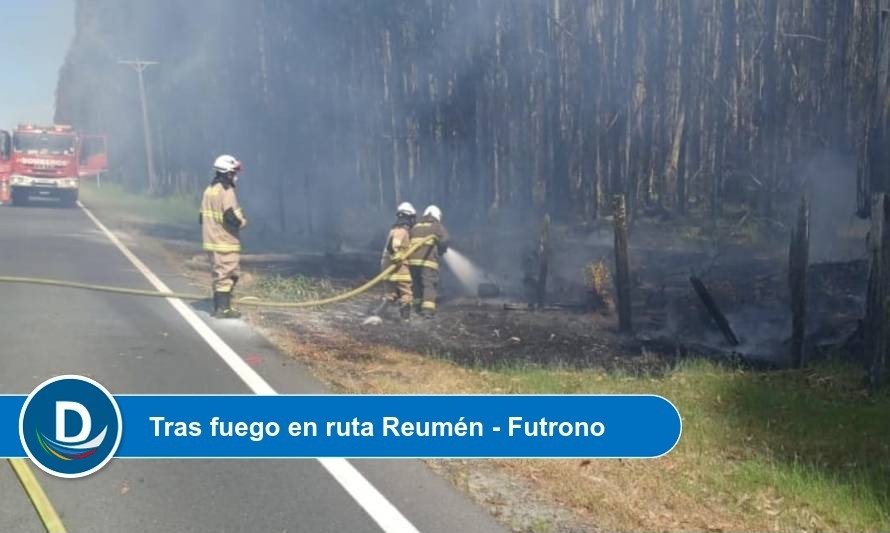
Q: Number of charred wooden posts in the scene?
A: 5